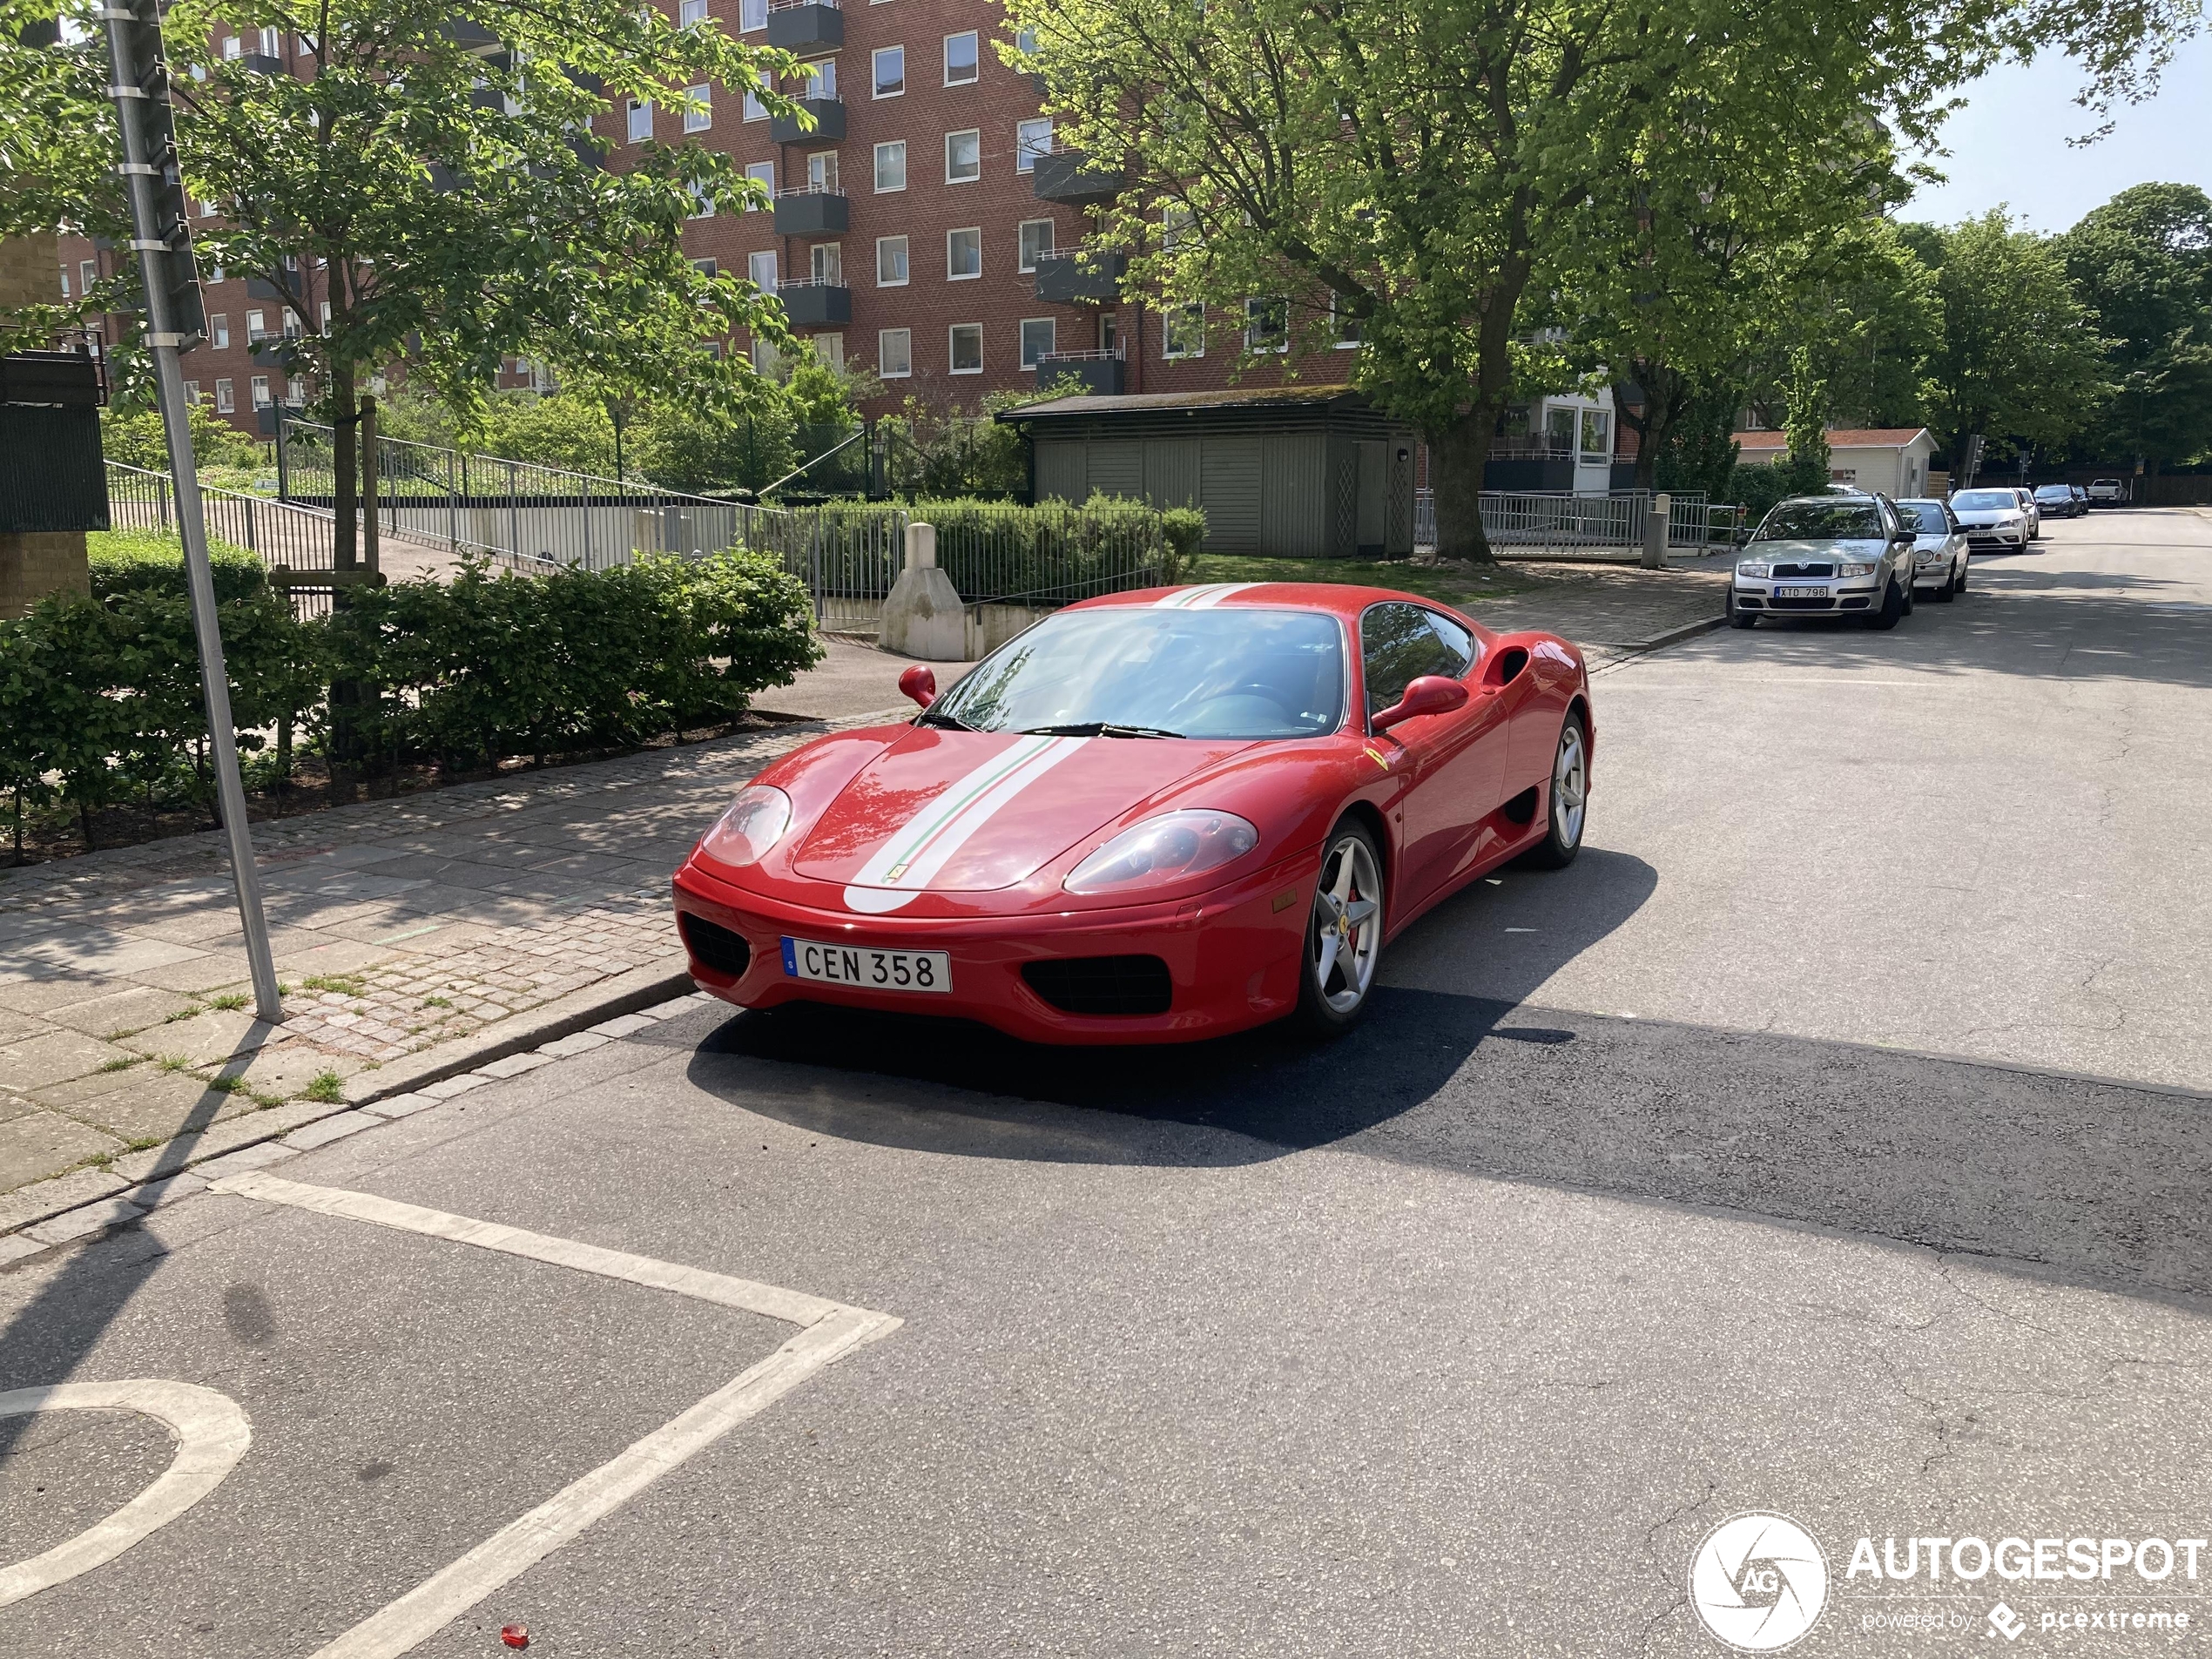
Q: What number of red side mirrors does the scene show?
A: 2